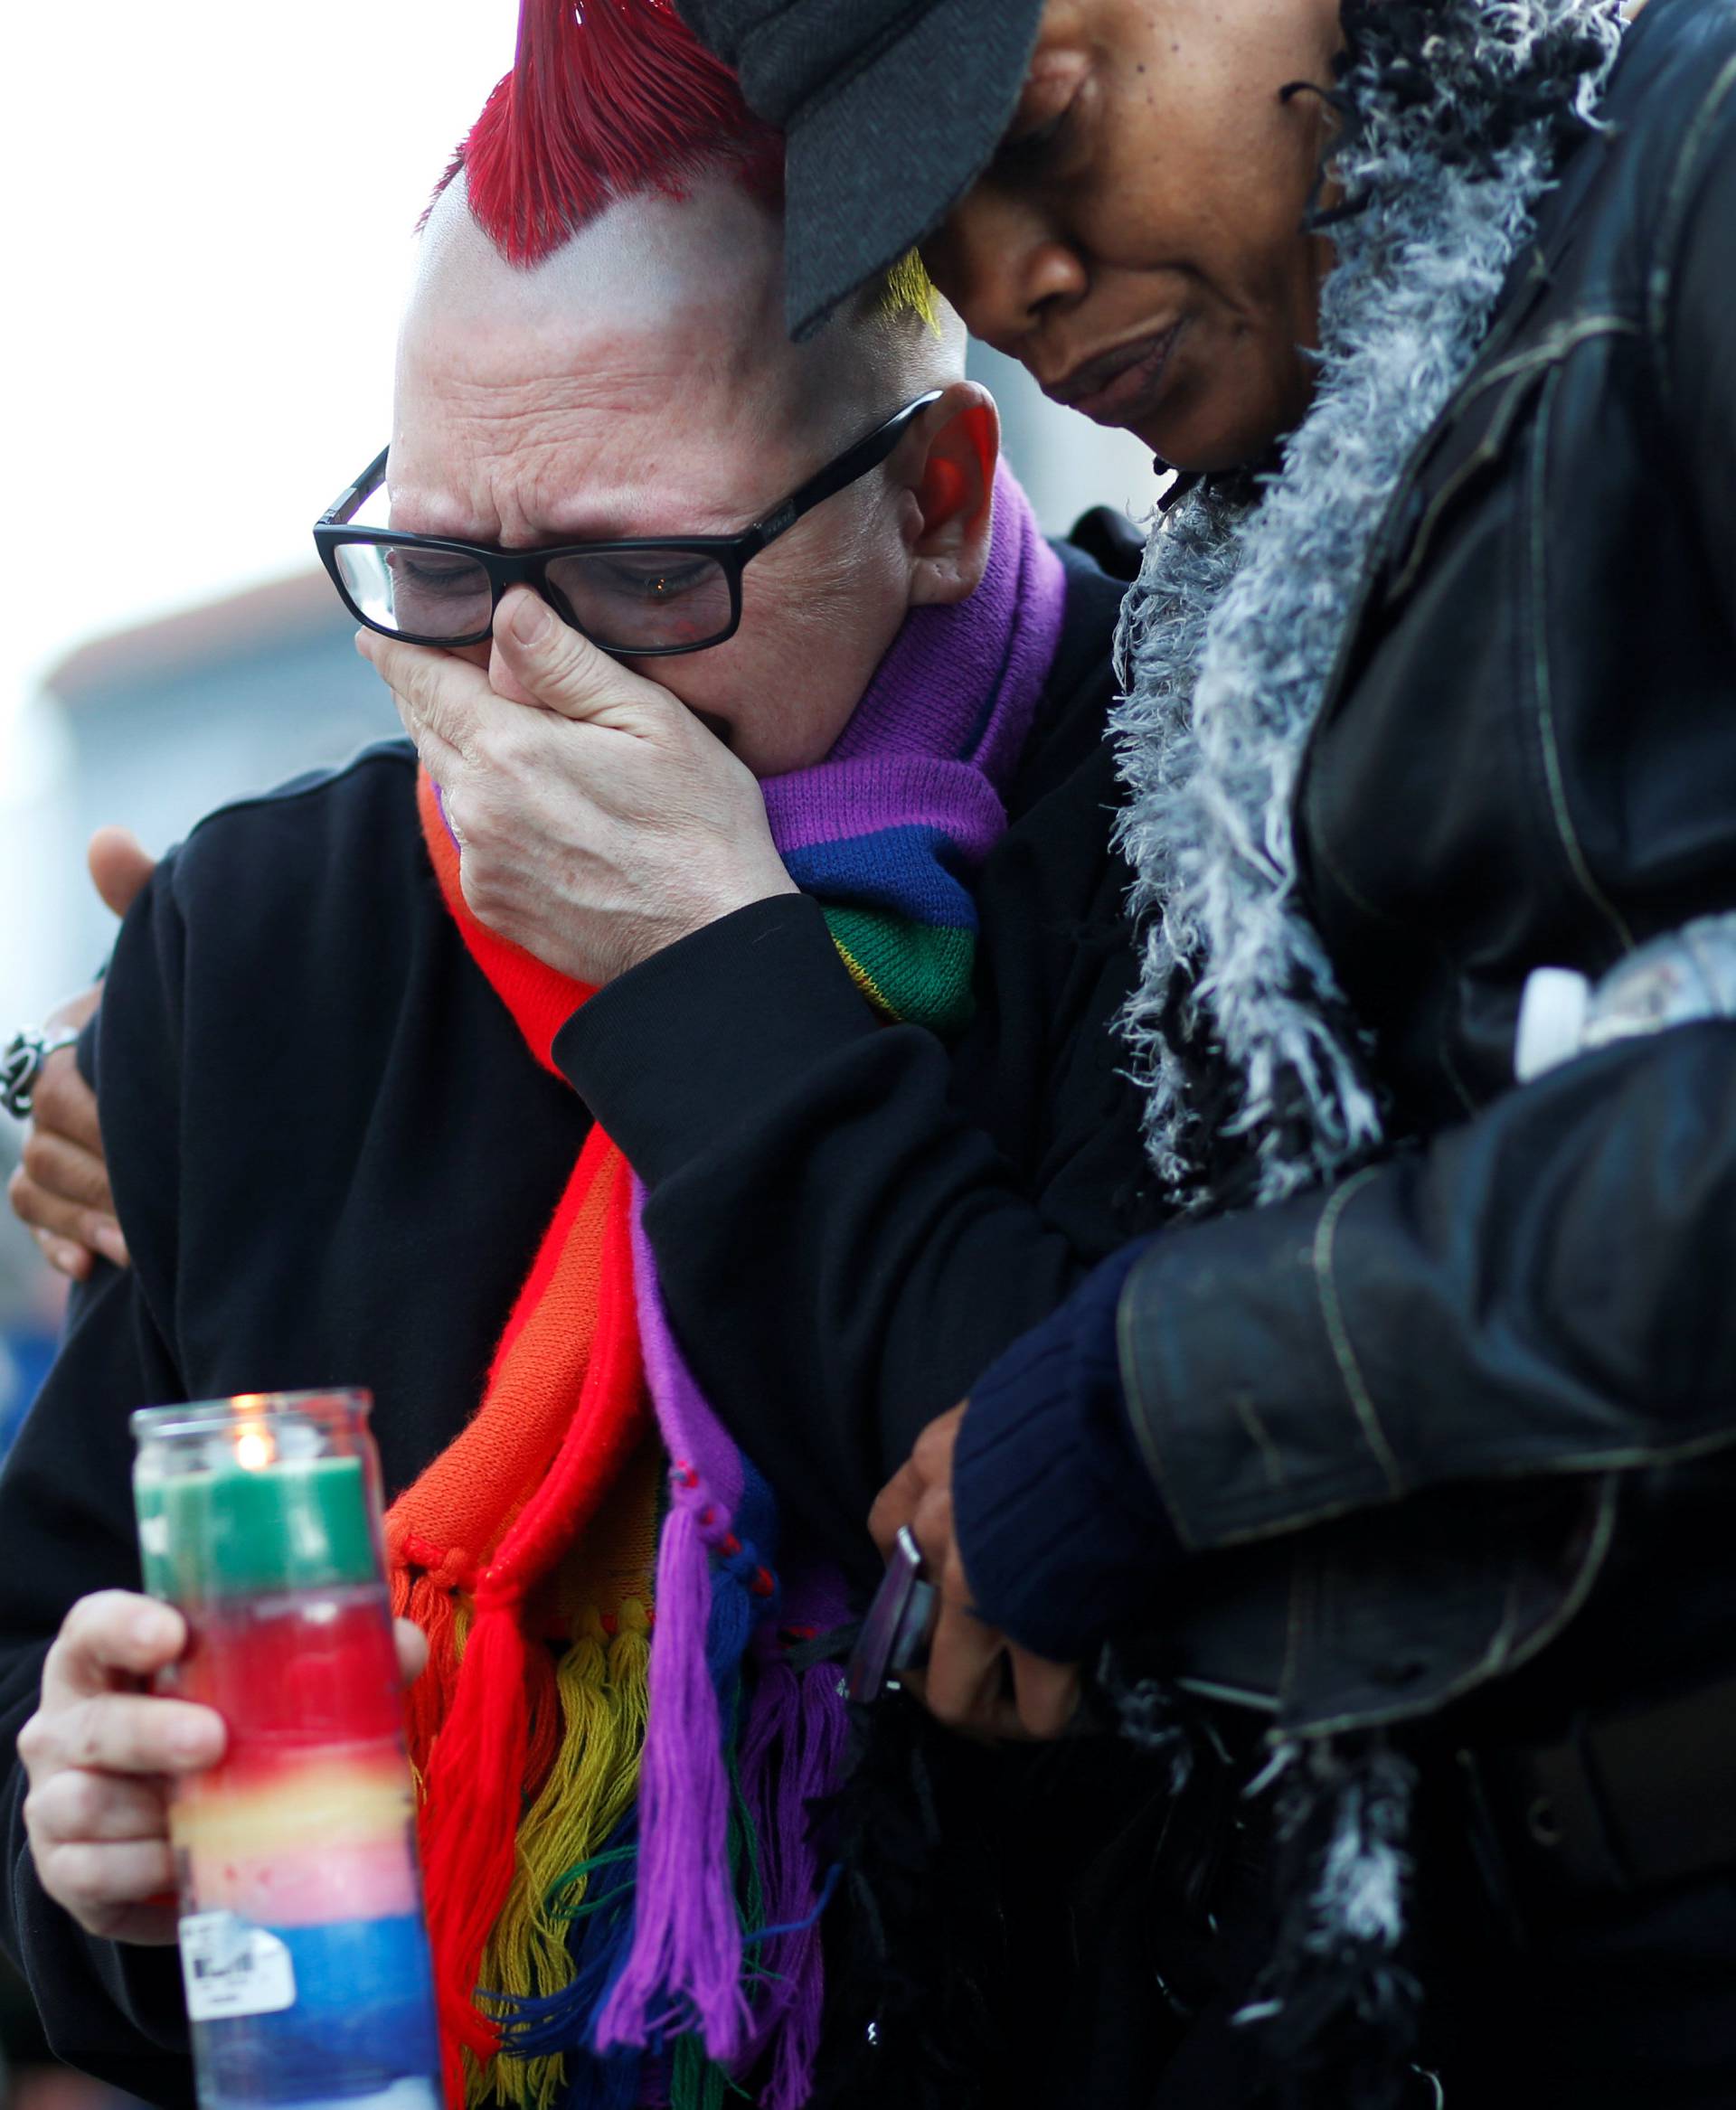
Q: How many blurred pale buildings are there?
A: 1